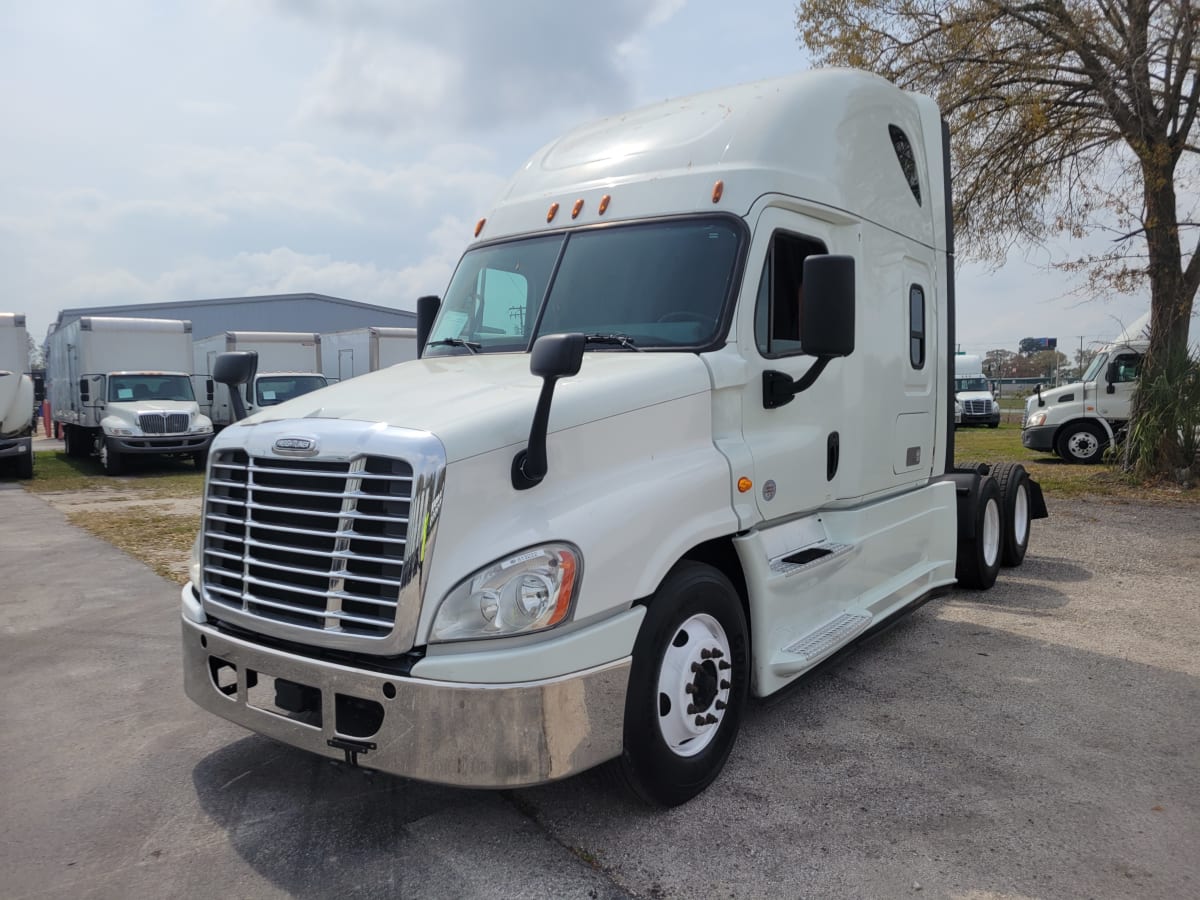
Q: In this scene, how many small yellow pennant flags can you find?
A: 0